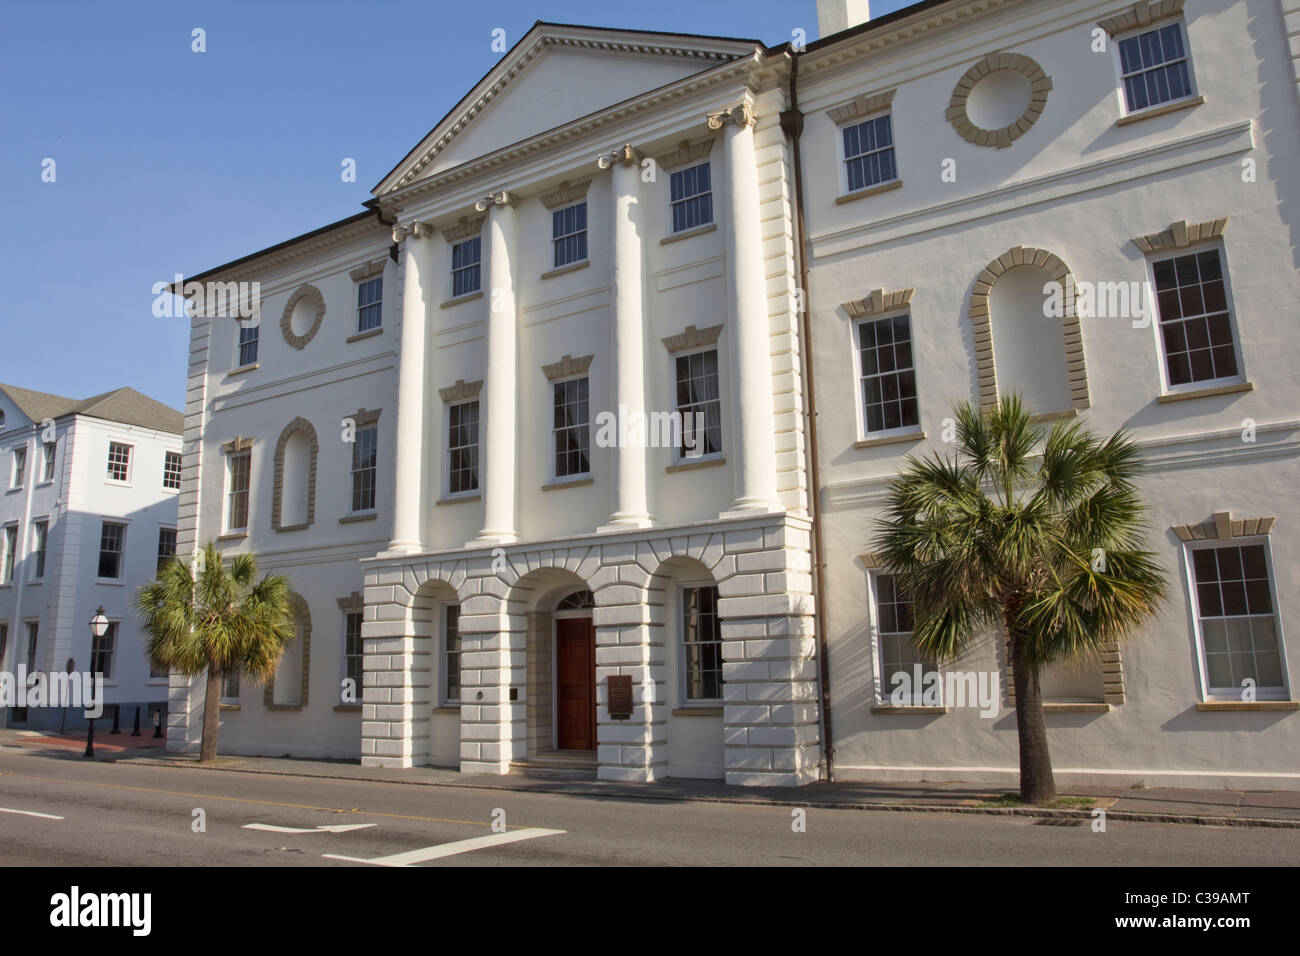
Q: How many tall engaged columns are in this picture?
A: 4